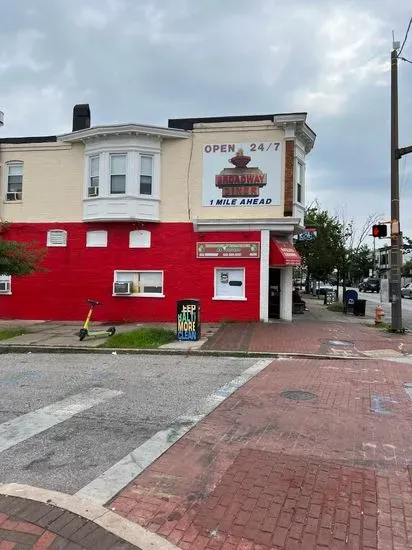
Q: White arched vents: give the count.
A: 3